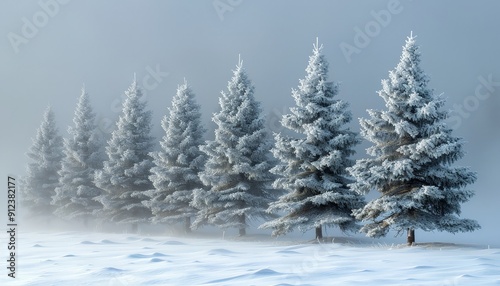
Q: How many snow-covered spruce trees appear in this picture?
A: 7